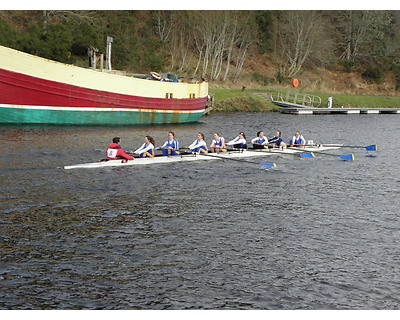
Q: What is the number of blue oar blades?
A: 4